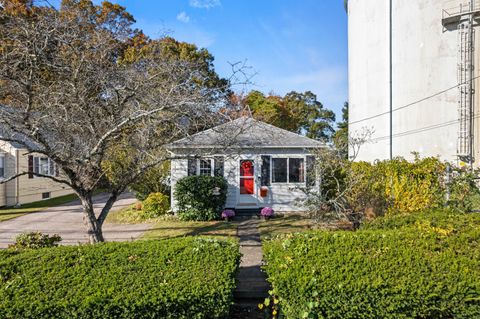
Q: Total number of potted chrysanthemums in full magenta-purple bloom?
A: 2